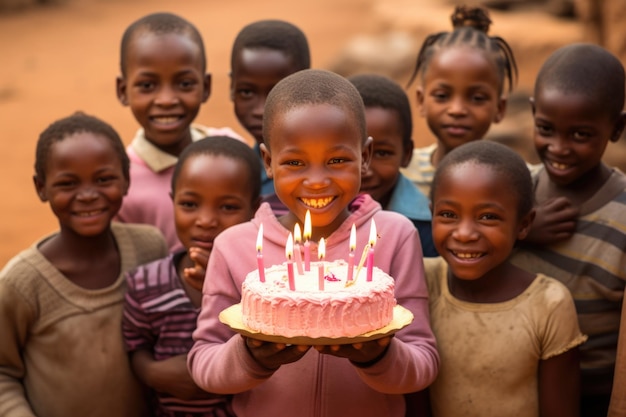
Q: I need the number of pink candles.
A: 7